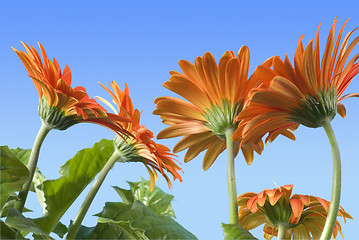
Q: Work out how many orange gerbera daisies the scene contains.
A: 5